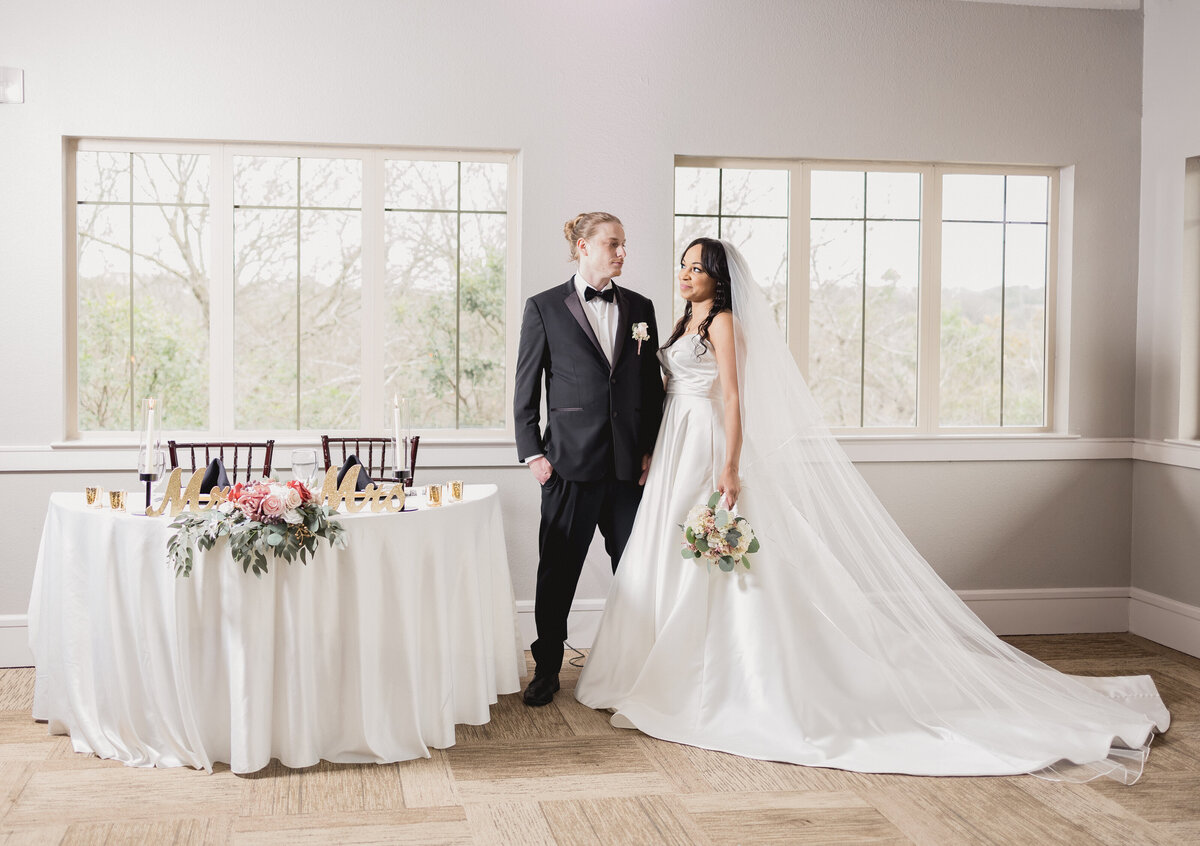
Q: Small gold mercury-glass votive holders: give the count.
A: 4